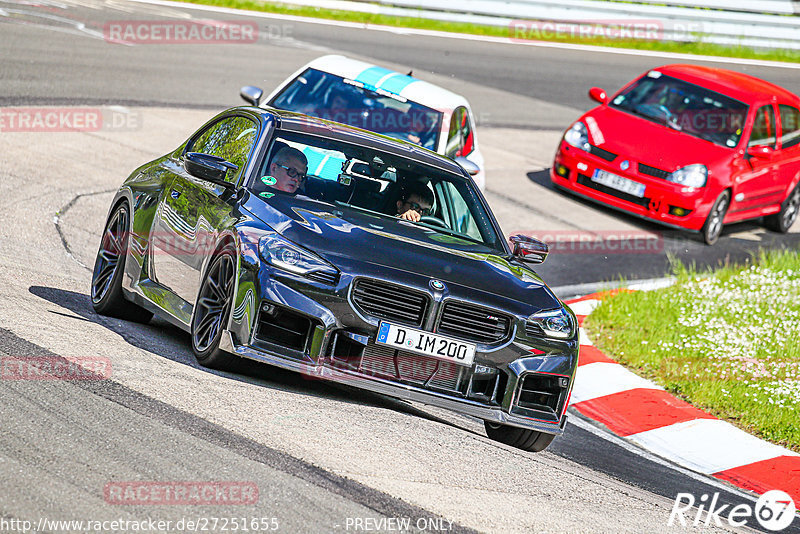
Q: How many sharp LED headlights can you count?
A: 2